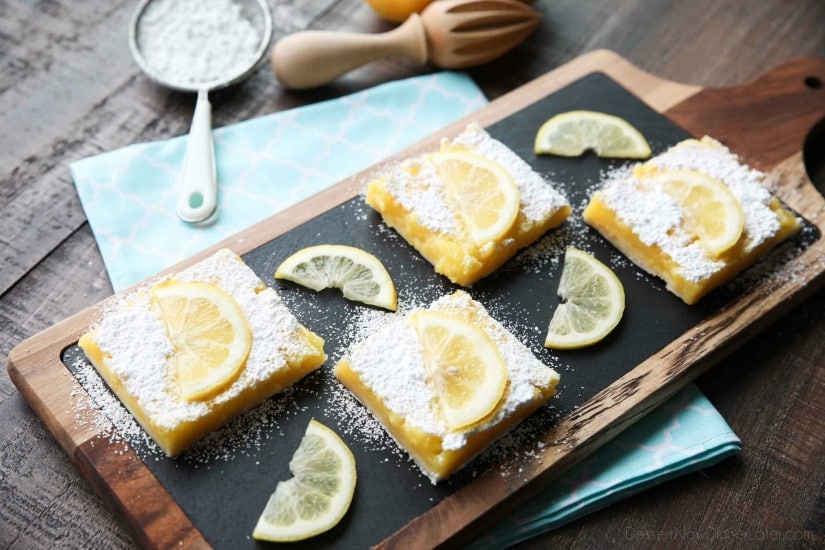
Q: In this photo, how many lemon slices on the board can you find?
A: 8